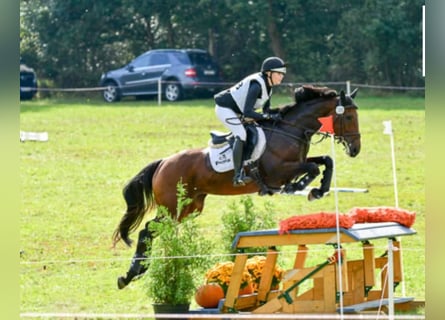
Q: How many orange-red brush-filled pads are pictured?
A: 2